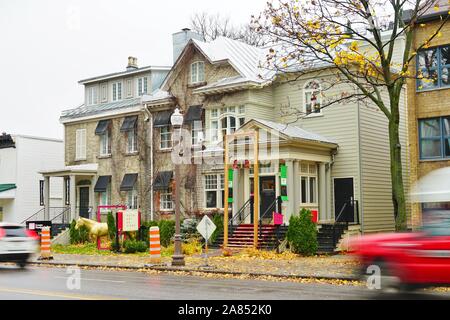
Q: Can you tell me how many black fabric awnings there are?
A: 7